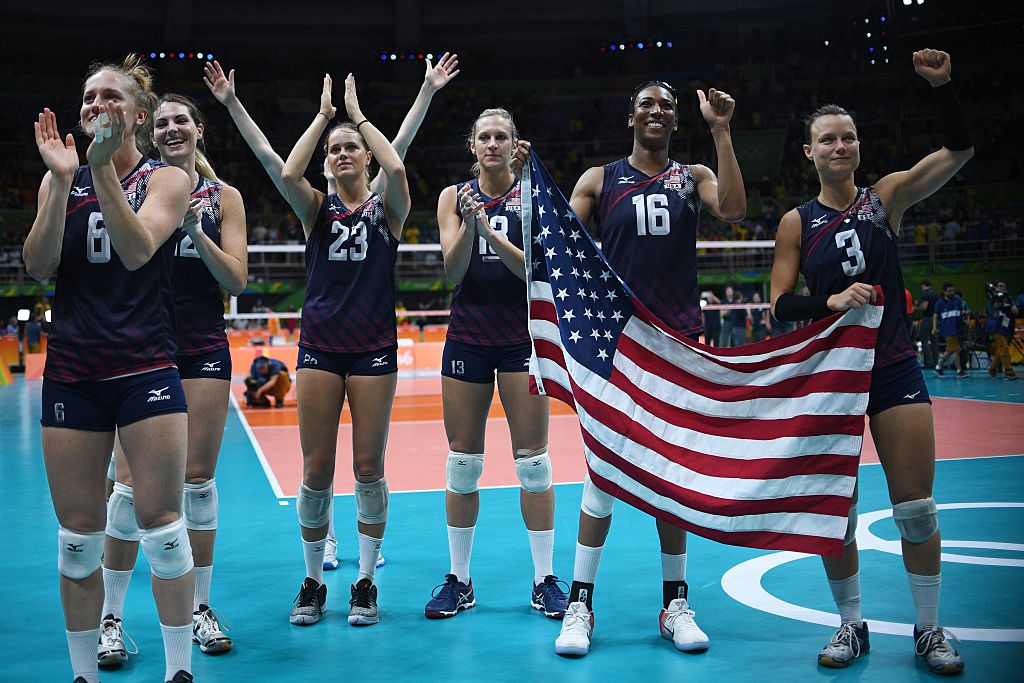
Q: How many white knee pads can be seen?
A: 11